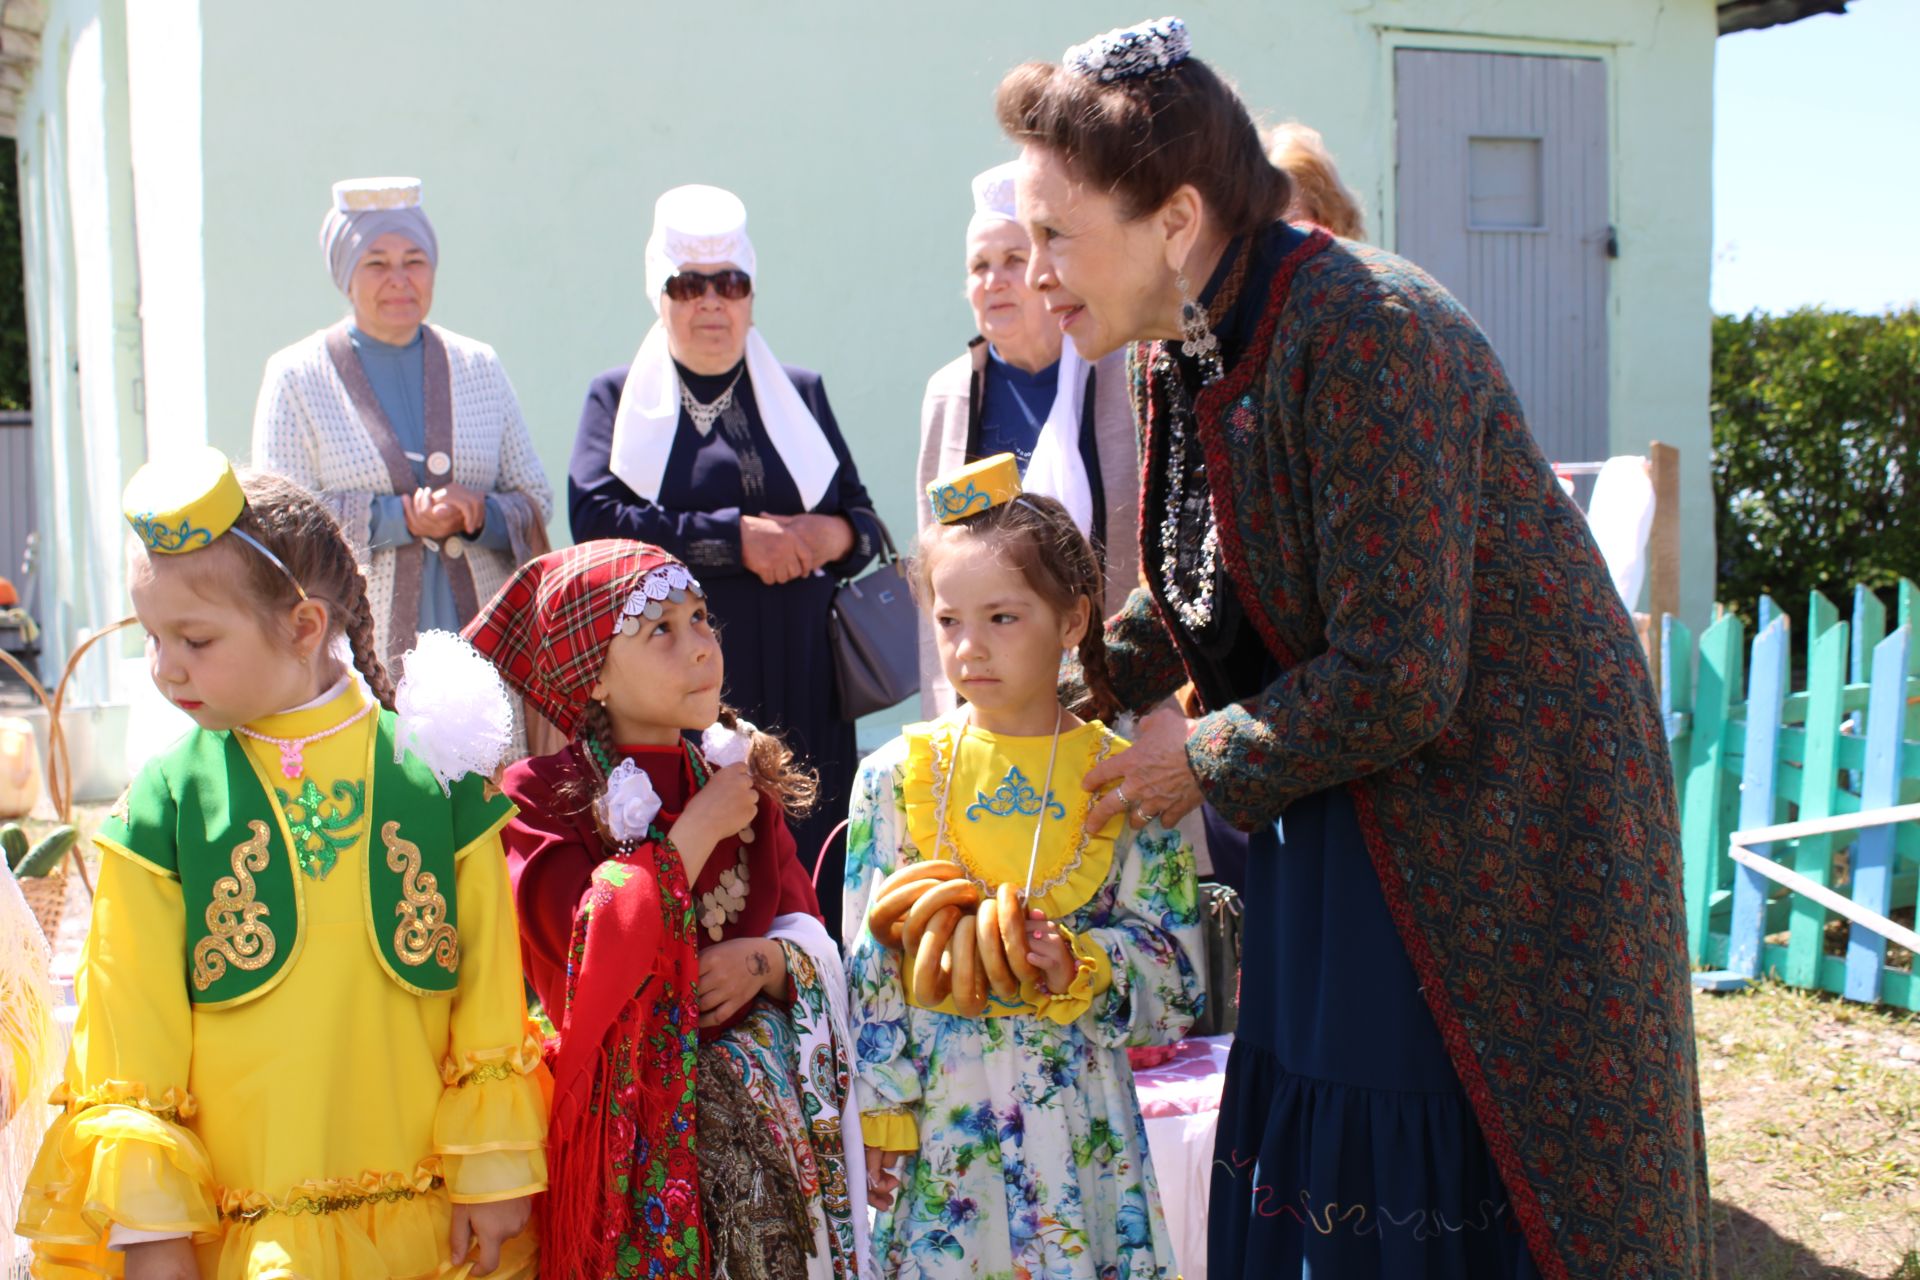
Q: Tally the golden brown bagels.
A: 7